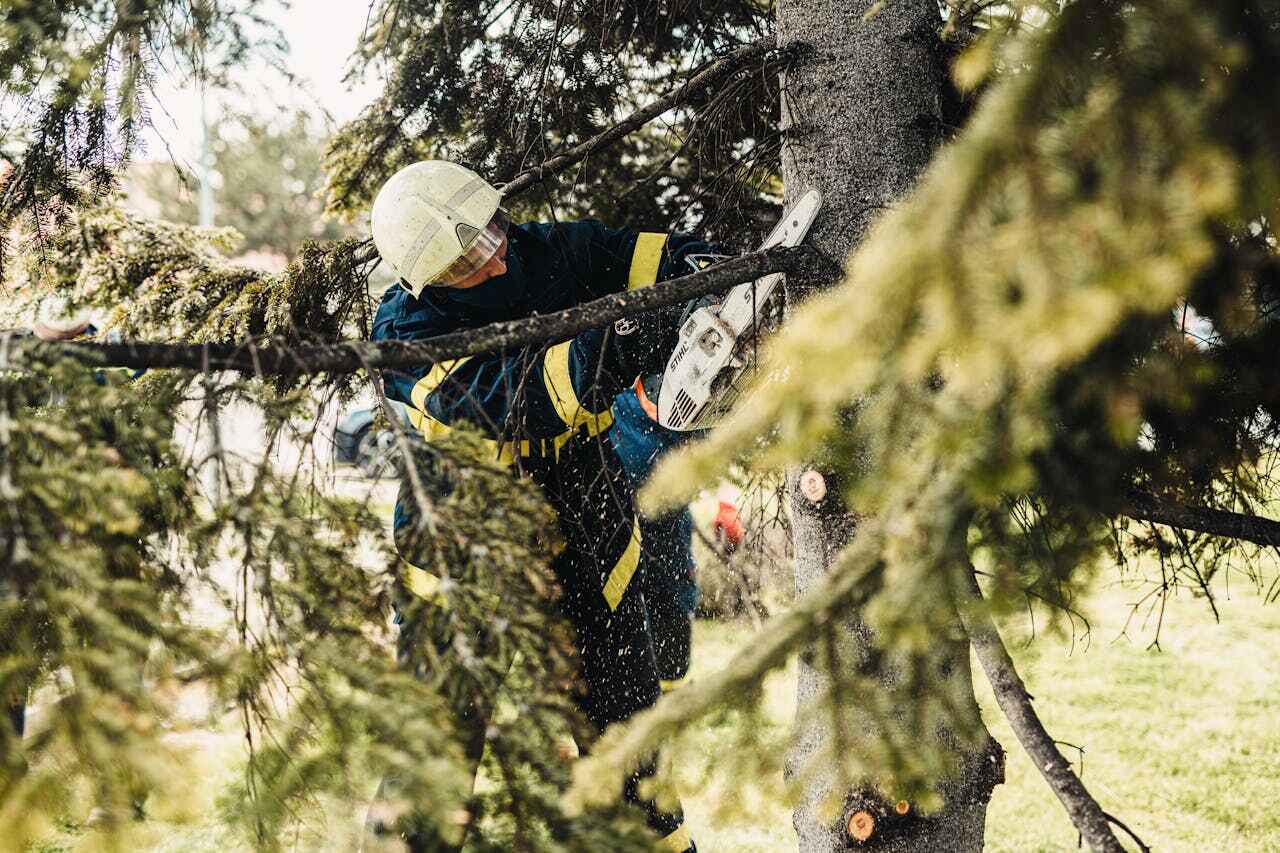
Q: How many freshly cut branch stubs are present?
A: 3